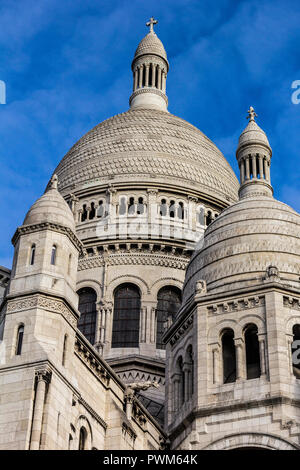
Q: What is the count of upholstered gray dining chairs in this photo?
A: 0